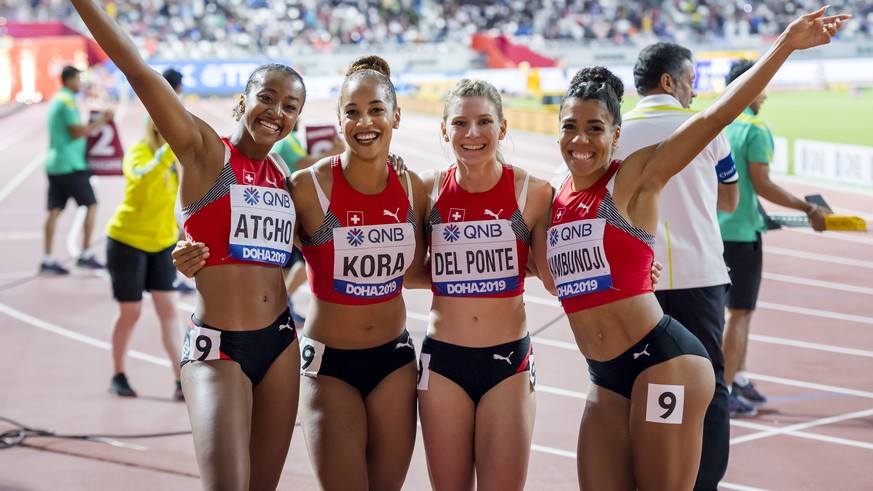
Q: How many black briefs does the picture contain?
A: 4